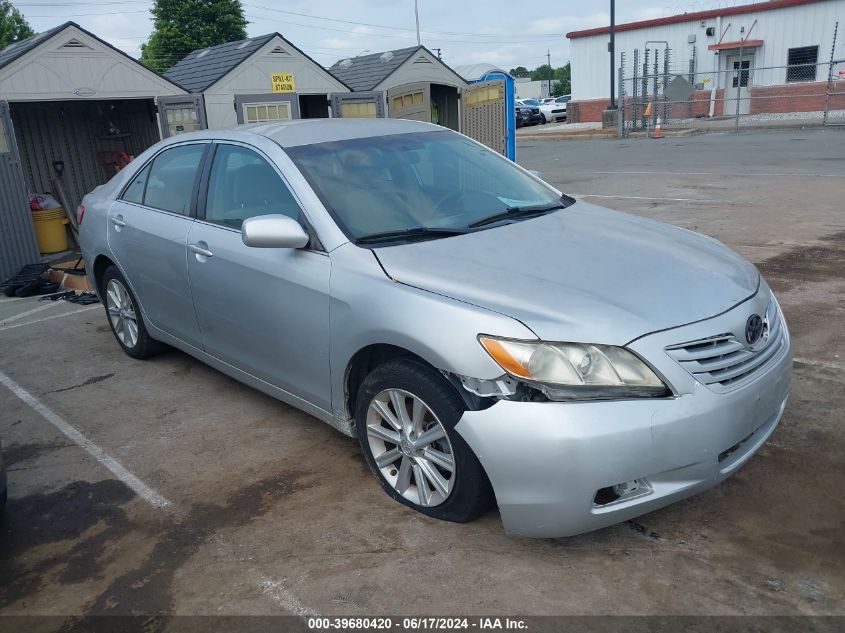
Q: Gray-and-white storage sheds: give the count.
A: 3